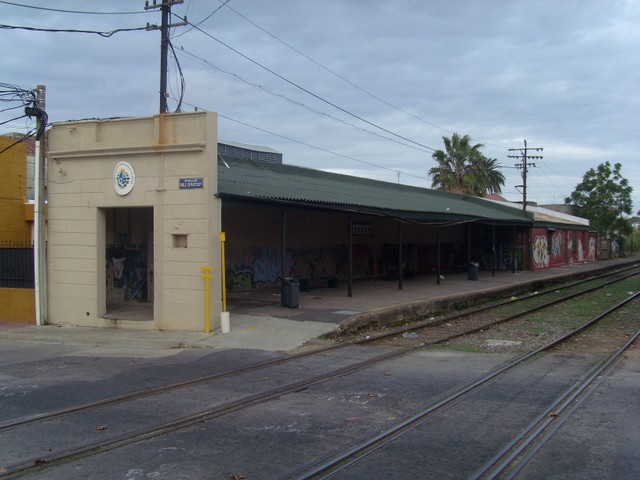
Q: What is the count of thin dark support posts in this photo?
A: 7